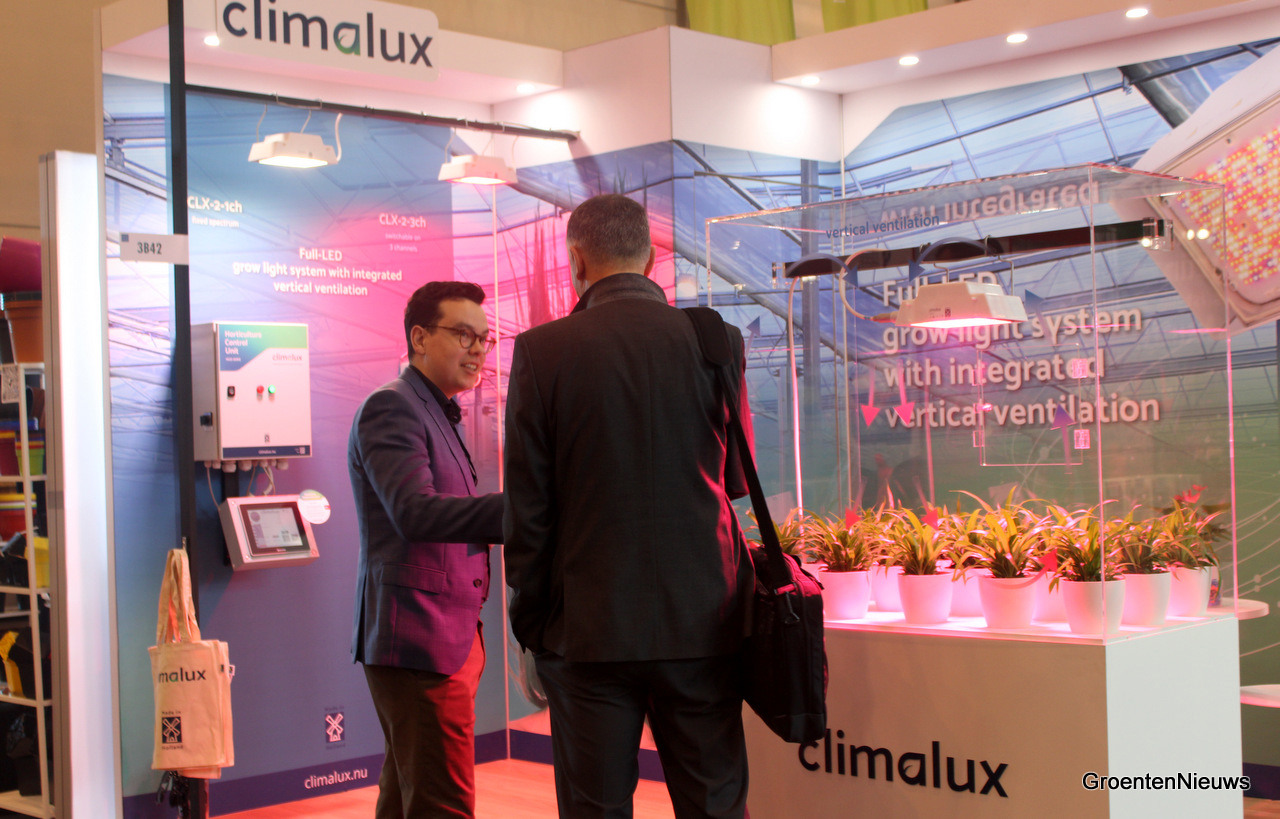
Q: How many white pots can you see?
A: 10